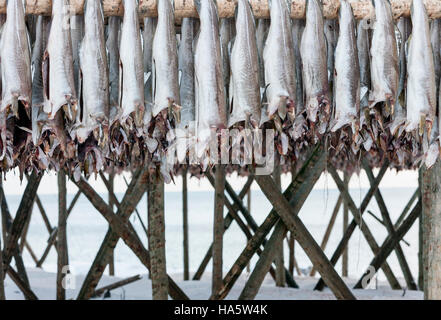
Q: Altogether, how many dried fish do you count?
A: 12